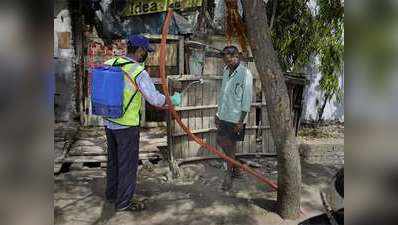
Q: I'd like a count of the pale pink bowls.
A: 0